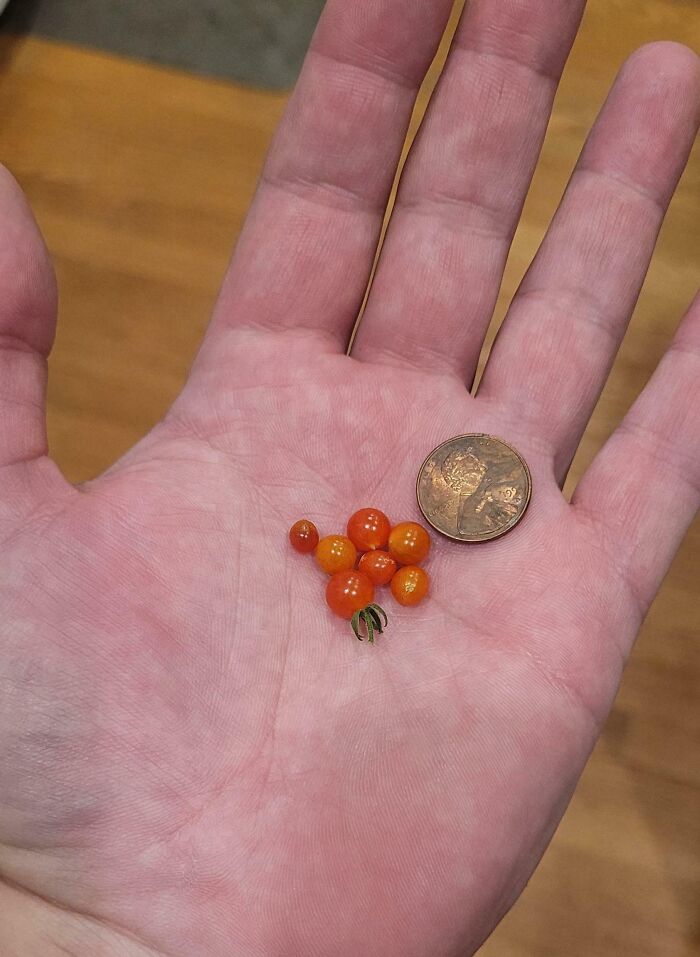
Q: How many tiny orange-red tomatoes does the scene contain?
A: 7